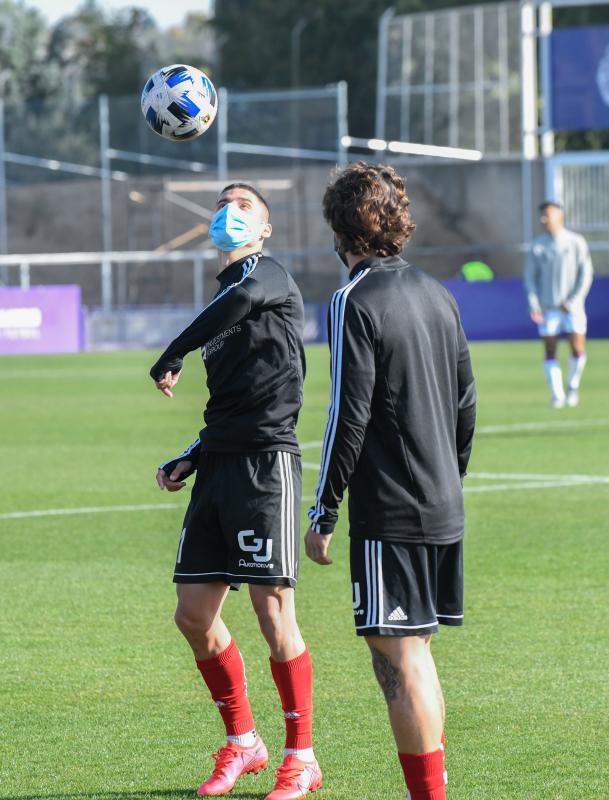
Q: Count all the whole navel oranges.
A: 0